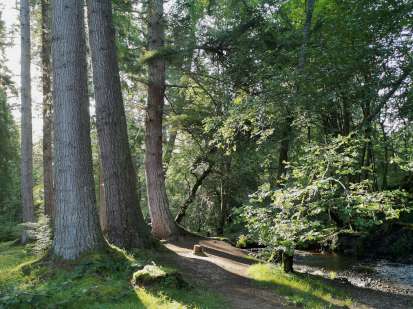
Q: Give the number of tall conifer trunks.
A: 5